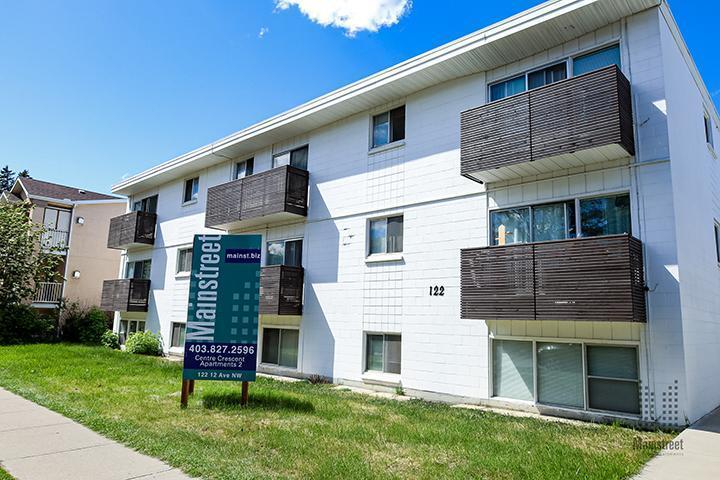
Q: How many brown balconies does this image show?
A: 6